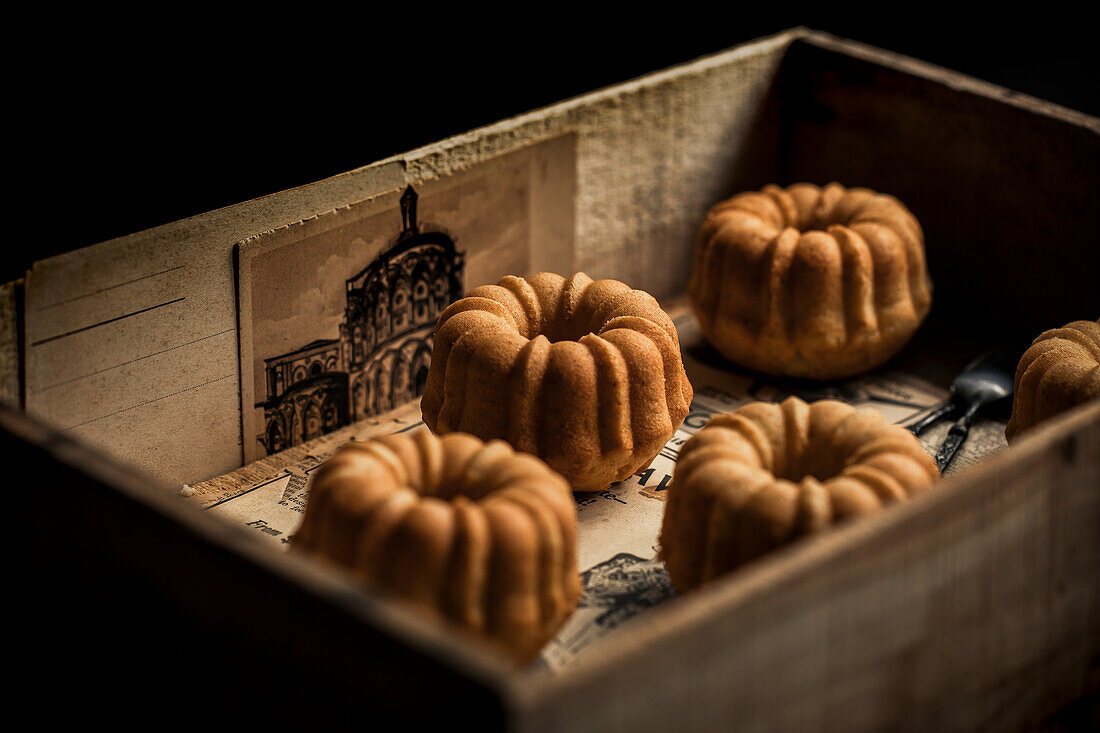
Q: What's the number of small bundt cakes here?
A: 5